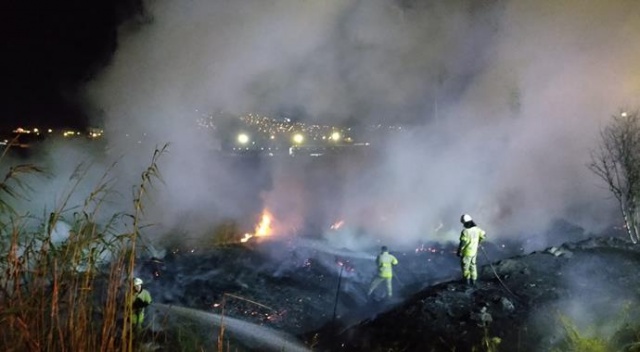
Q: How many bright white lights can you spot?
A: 3